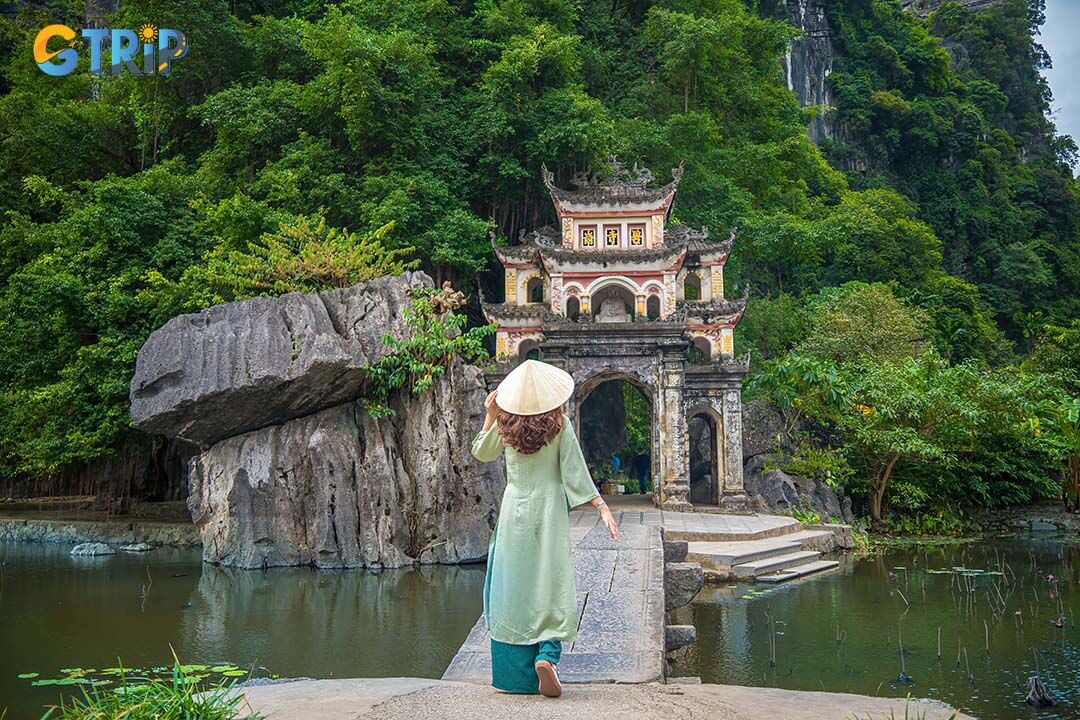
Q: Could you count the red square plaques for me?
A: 3